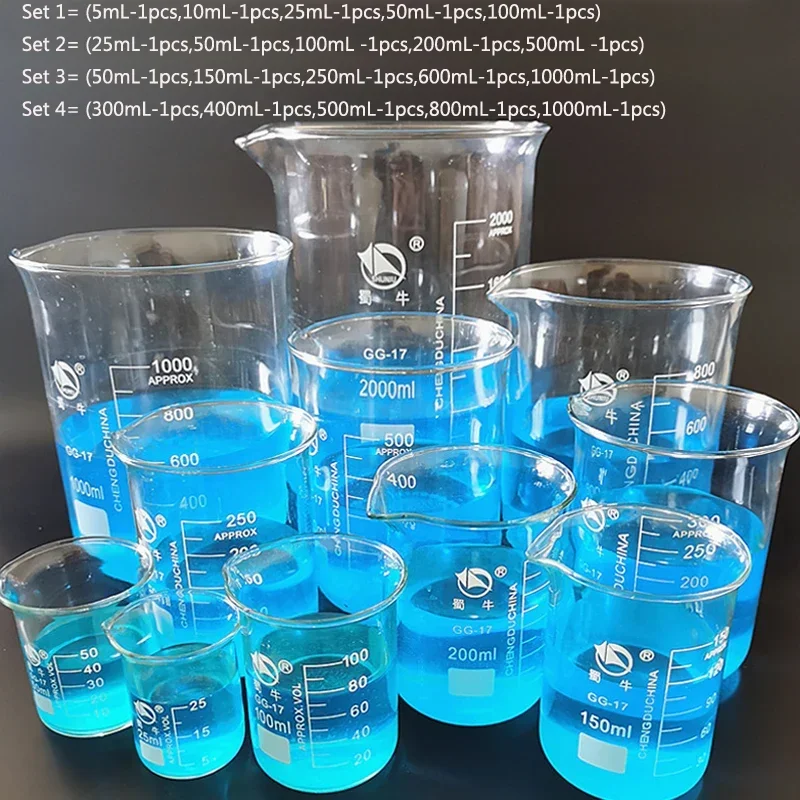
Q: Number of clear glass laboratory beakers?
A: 11